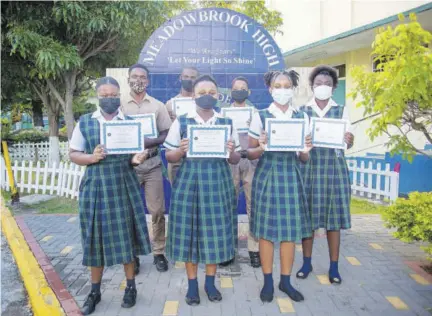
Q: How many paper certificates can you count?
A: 7